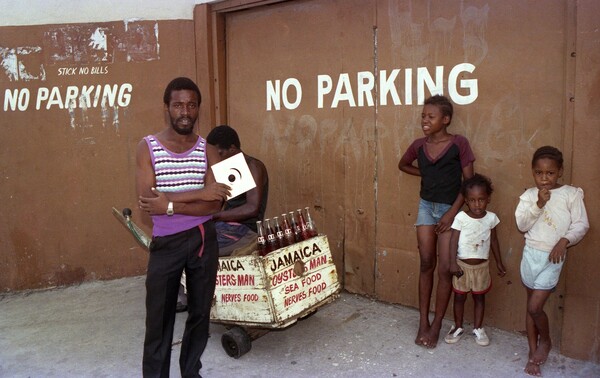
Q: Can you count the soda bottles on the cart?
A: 7